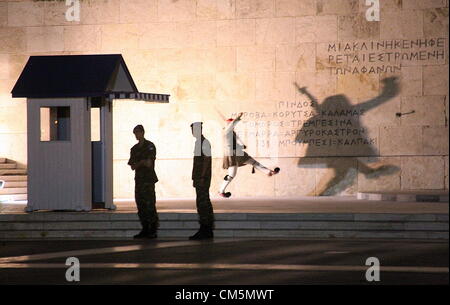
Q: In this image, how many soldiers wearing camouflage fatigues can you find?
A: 2